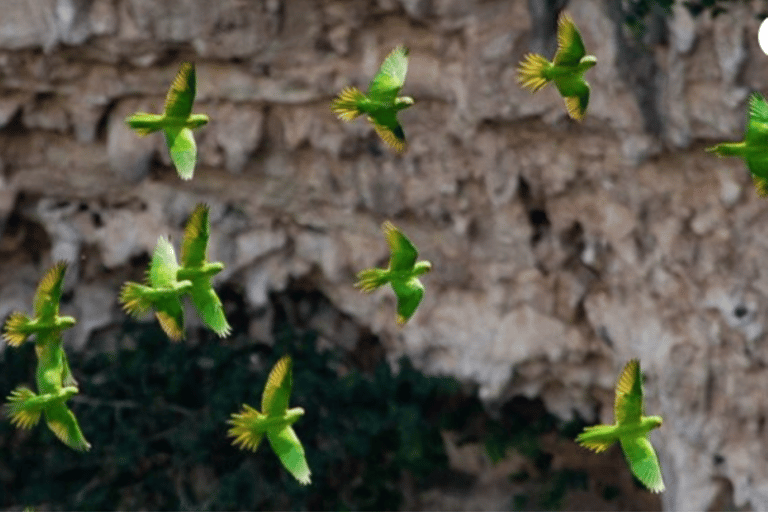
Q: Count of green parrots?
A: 11